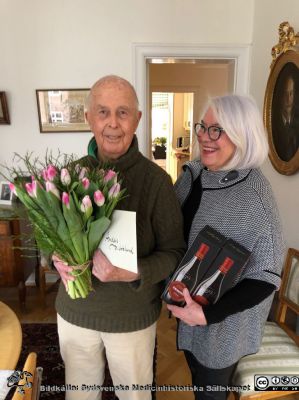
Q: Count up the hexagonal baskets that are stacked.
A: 0